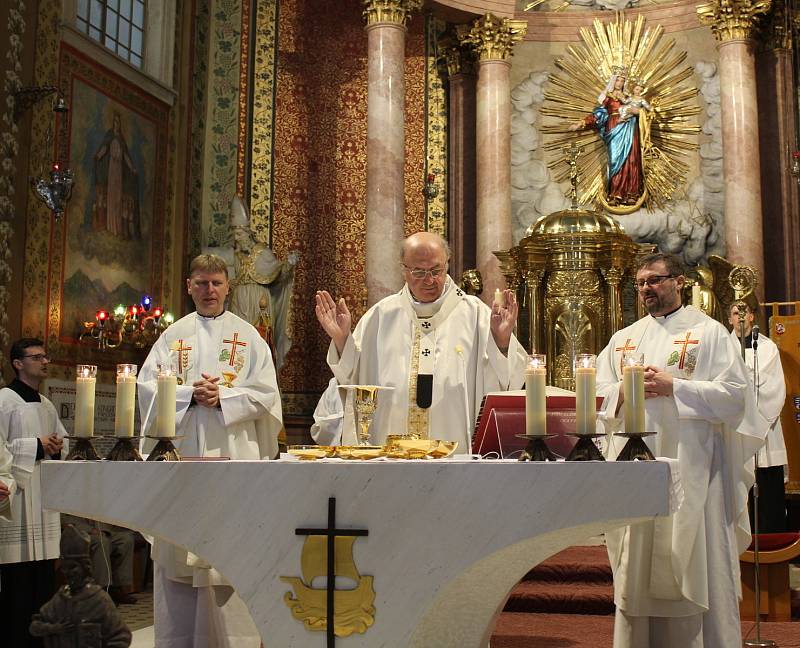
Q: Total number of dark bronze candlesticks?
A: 6